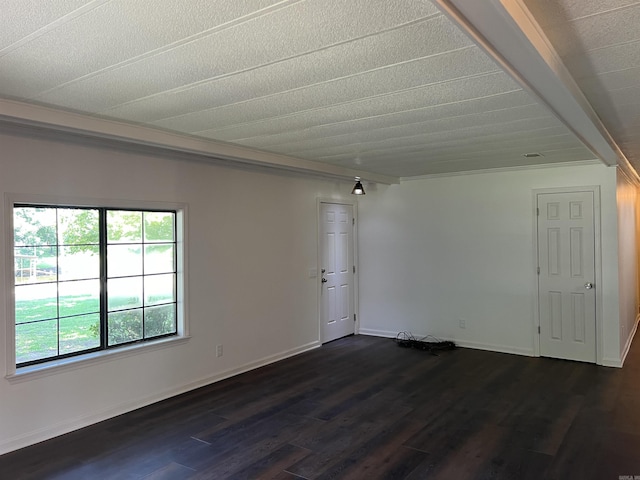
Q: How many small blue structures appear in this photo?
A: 0